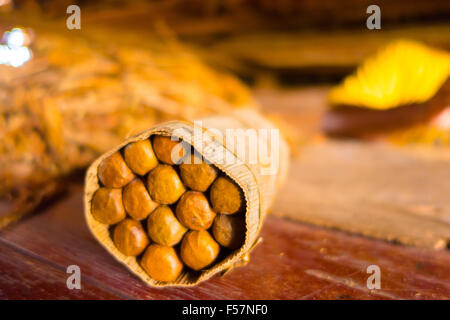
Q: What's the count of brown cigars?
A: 14